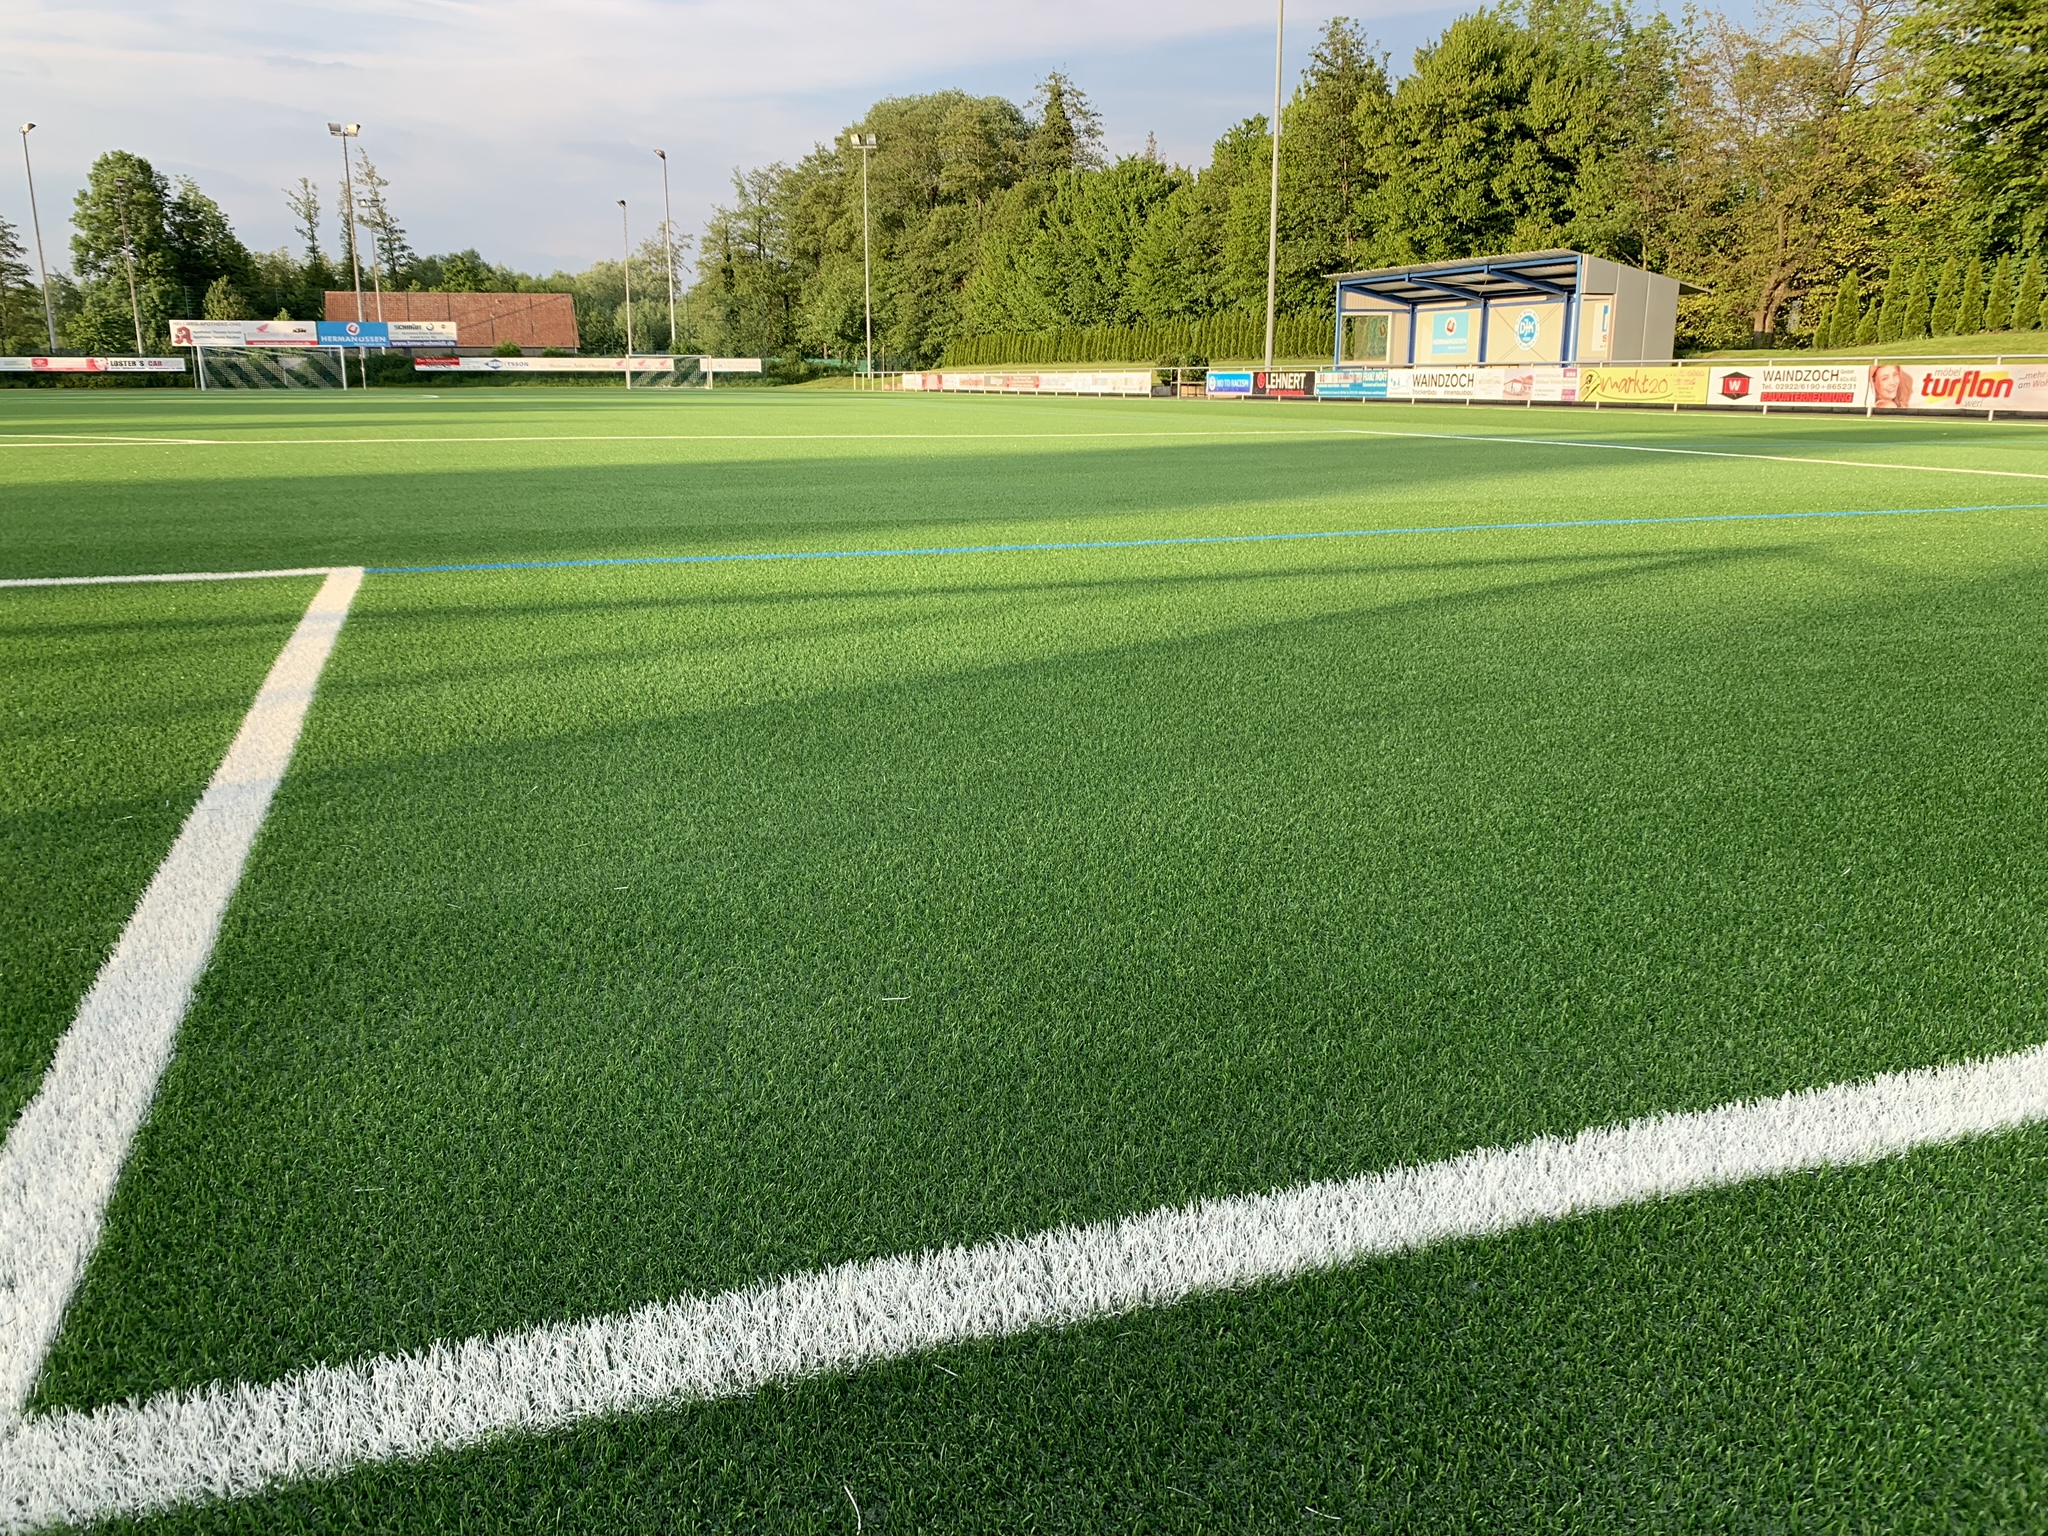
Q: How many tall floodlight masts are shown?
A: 8